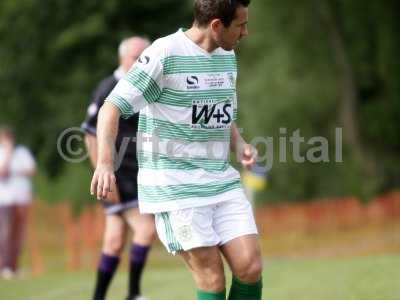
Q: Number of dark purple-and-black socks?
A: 2